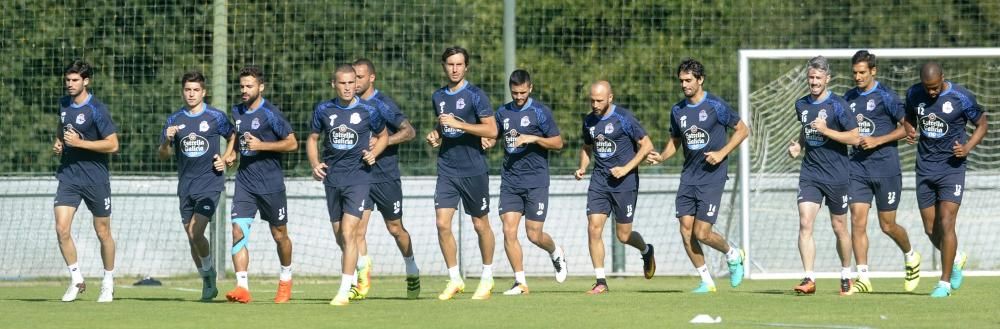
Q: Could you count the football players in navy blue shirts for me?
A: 12